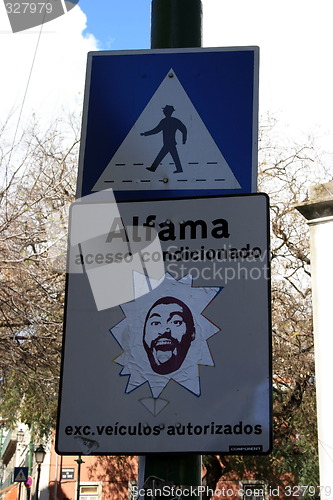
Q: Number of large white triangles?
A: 1